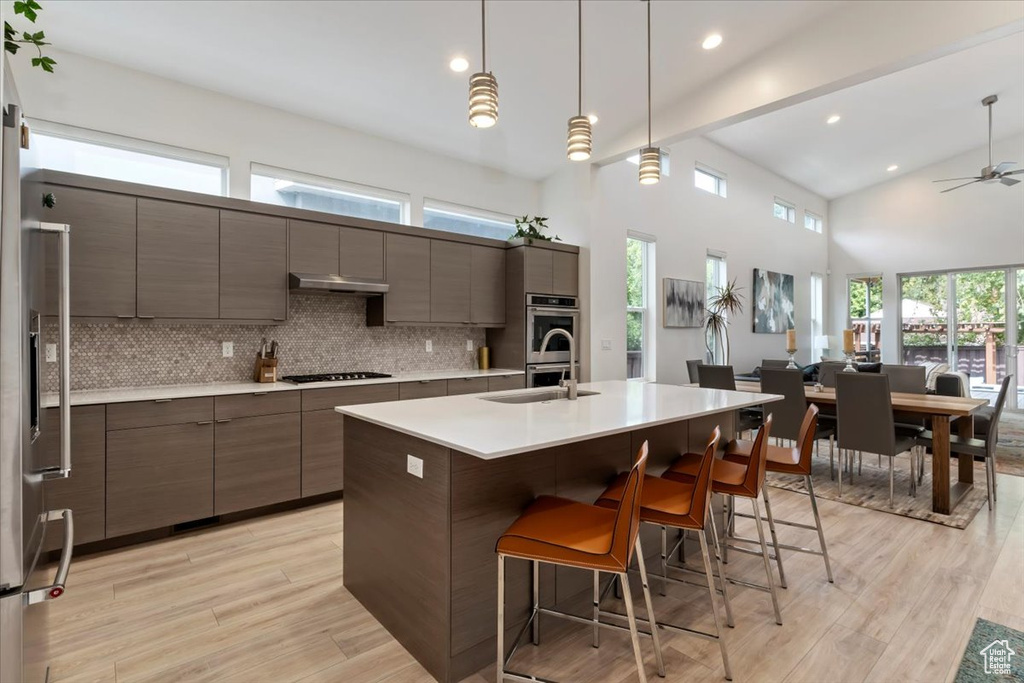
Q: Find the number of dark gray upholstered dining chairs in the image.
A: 8